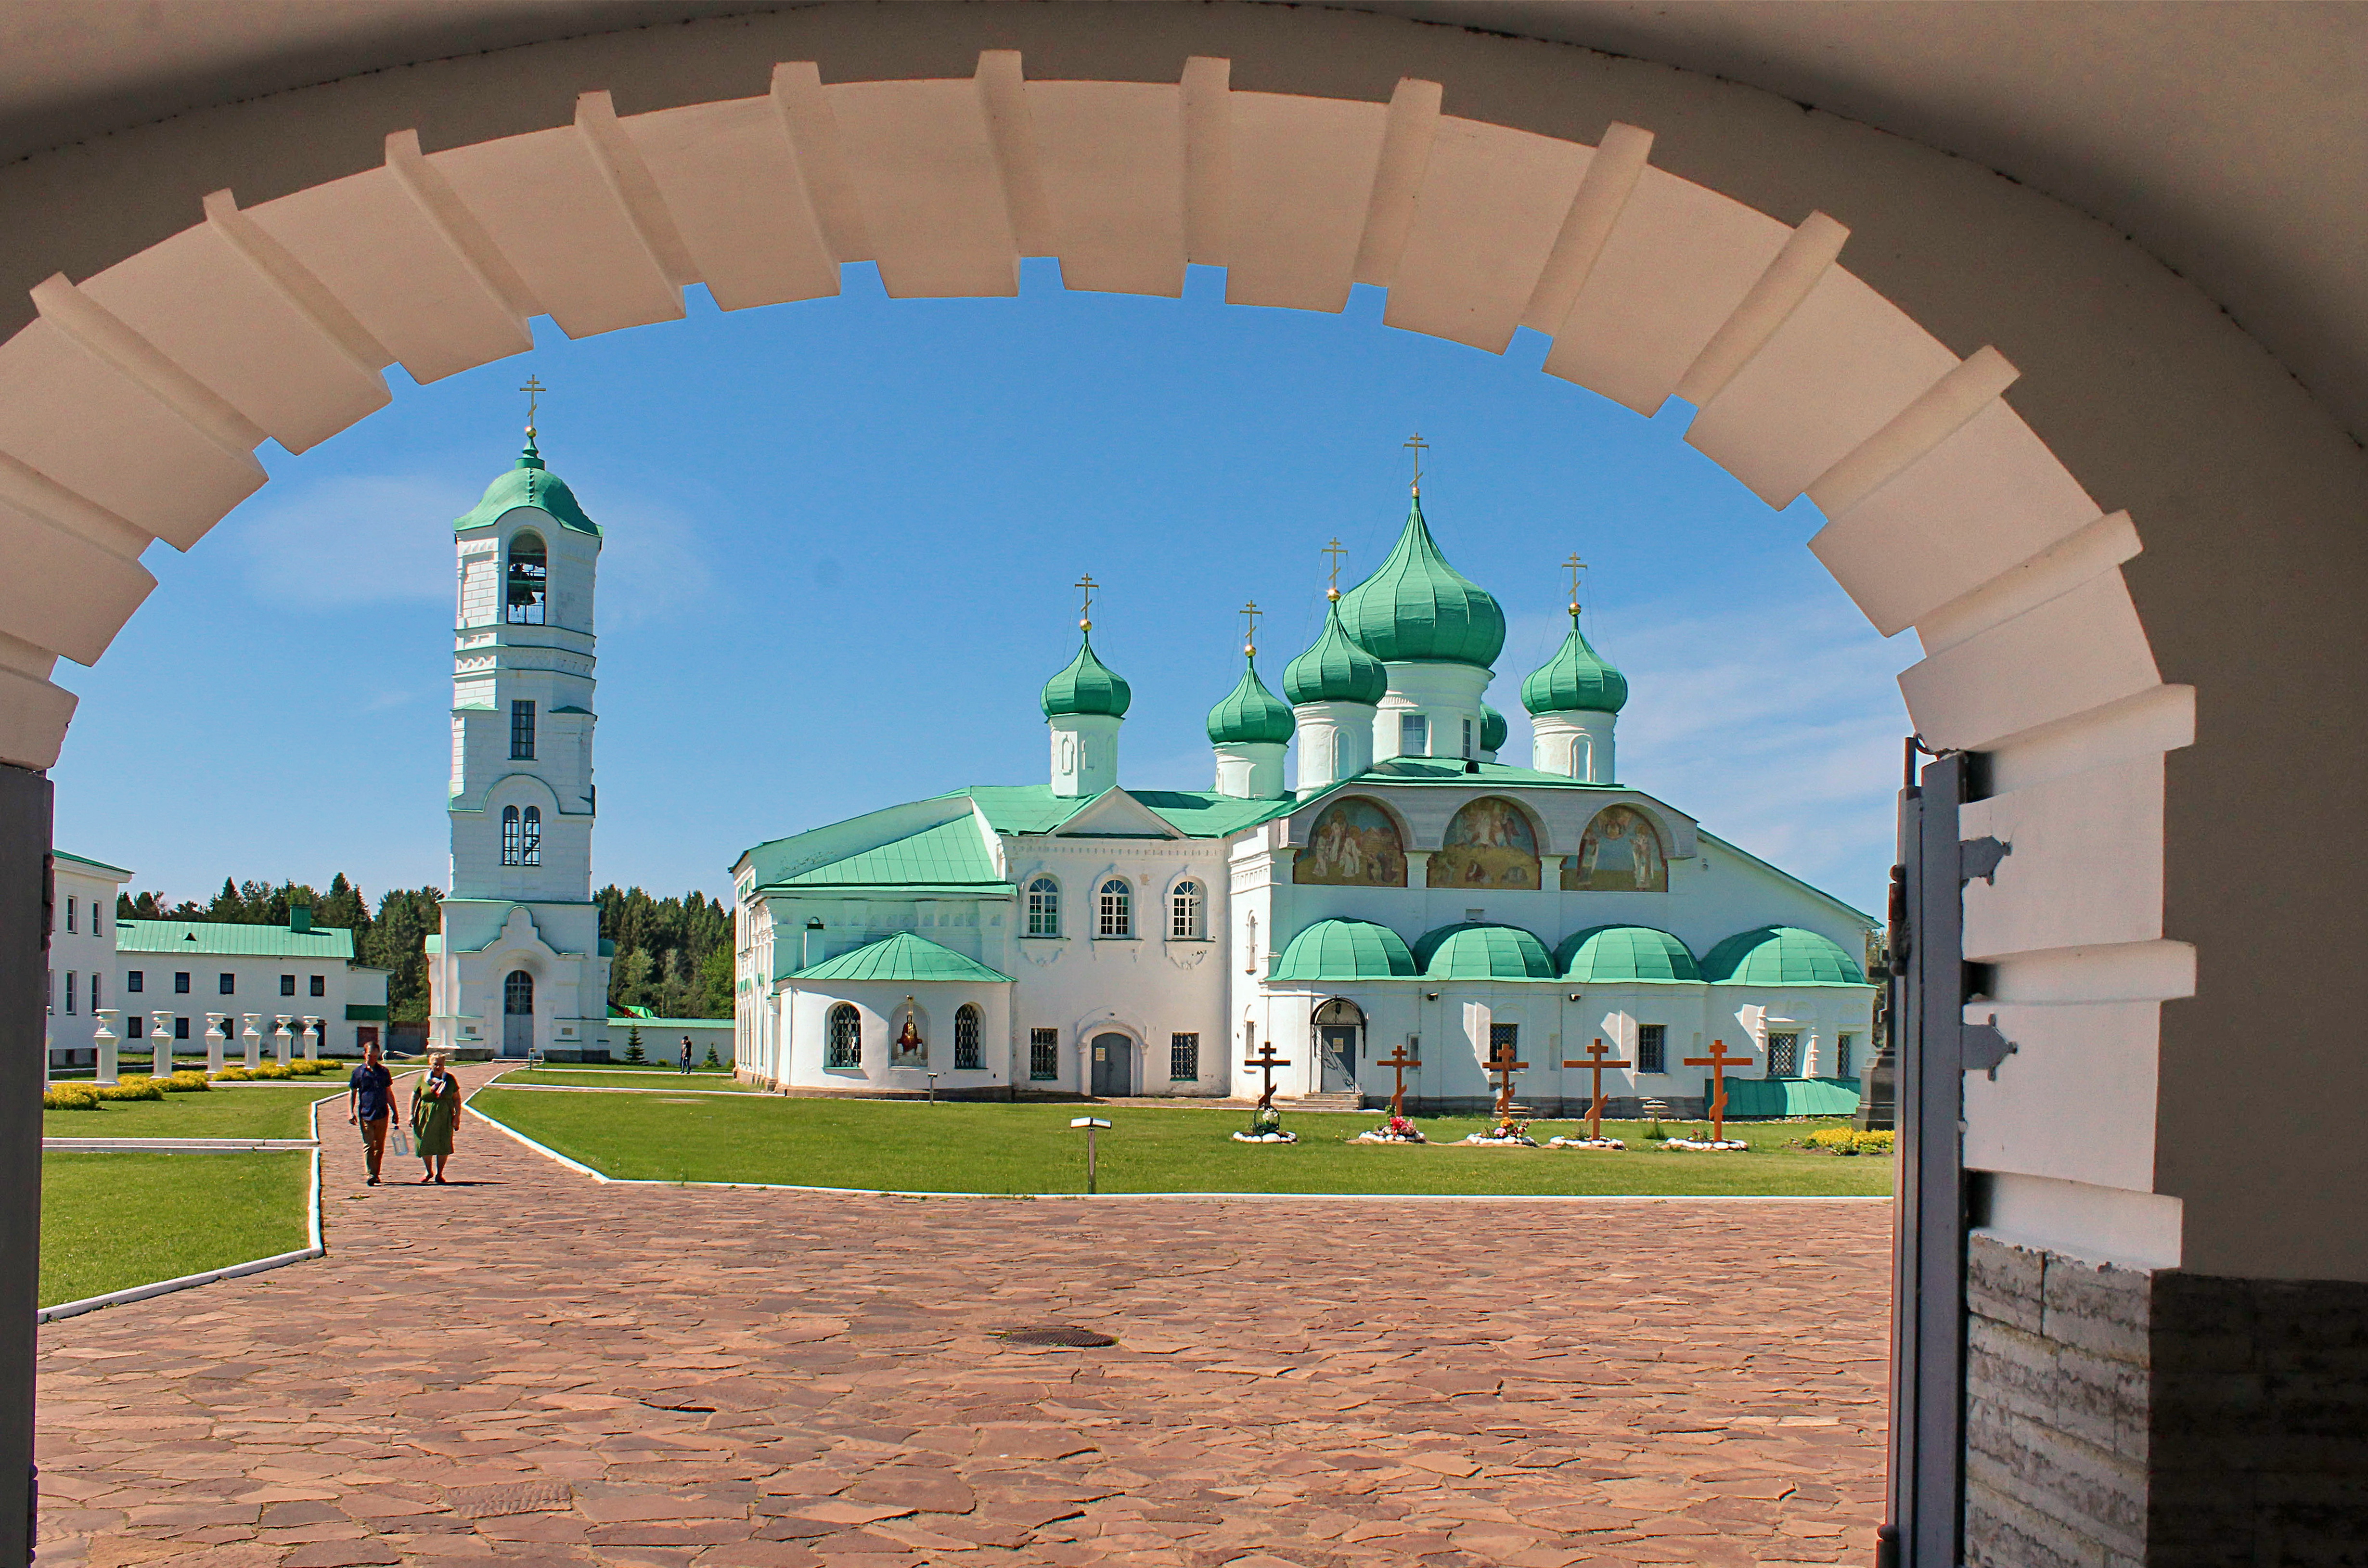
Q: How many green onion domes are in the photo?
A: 6